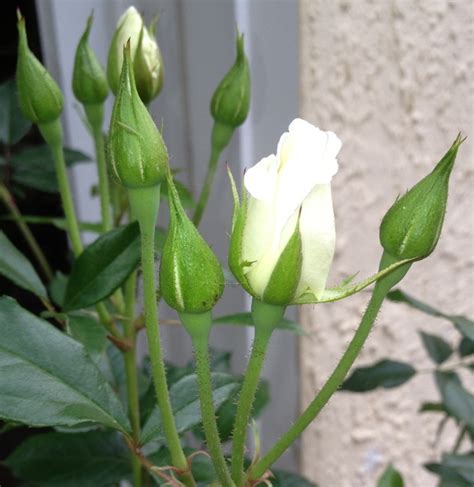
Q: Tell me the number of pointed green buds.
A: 6